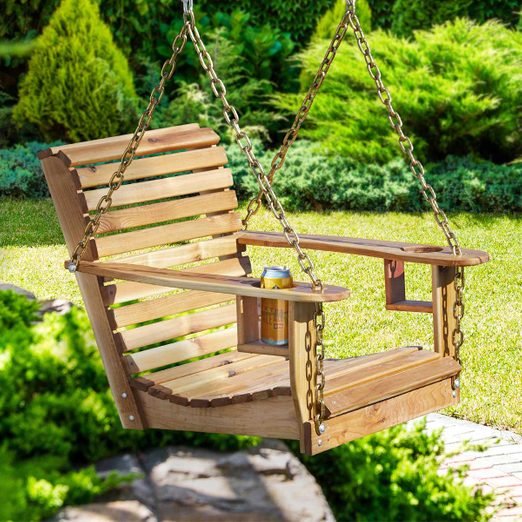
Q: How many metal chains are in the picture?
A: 4